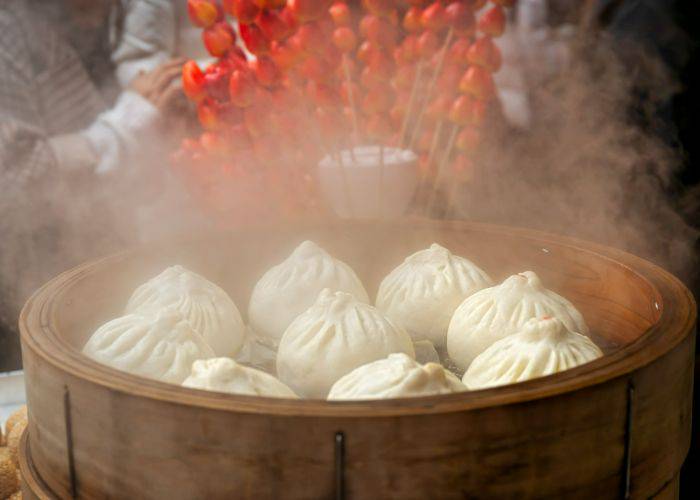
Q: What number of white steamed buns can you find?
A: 9